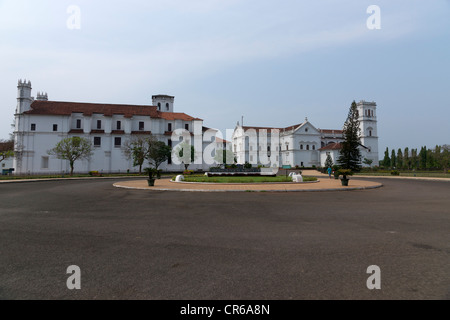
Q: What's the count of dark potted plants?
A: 2